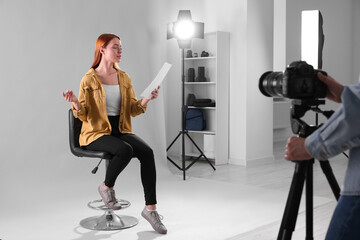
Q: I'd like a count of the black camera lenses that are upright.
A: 2